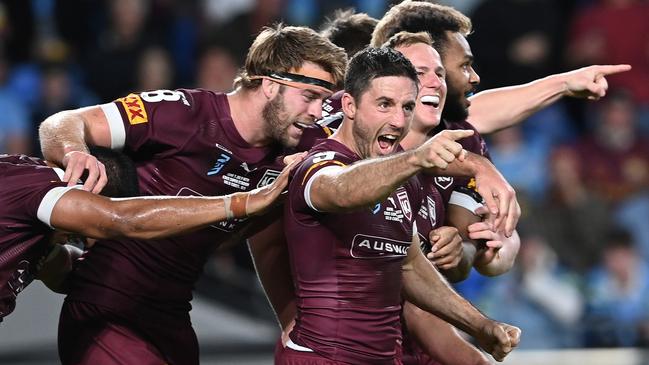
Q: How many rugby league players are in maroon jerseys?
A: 6